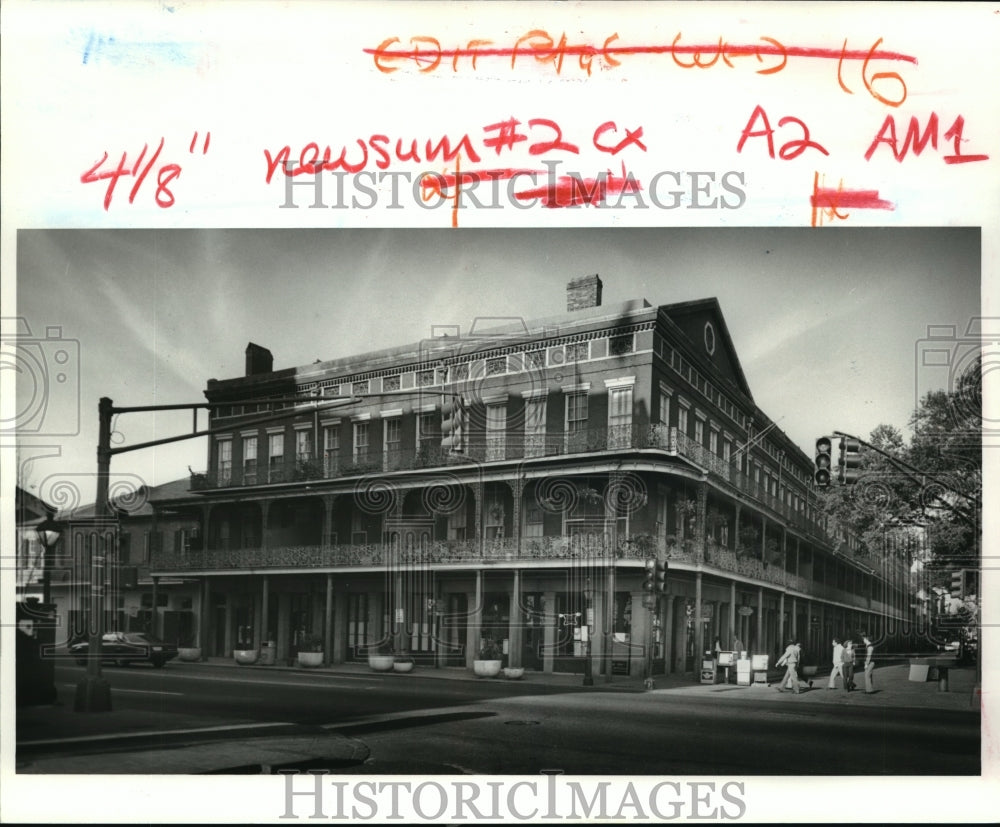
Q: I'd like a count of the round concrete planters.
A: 7